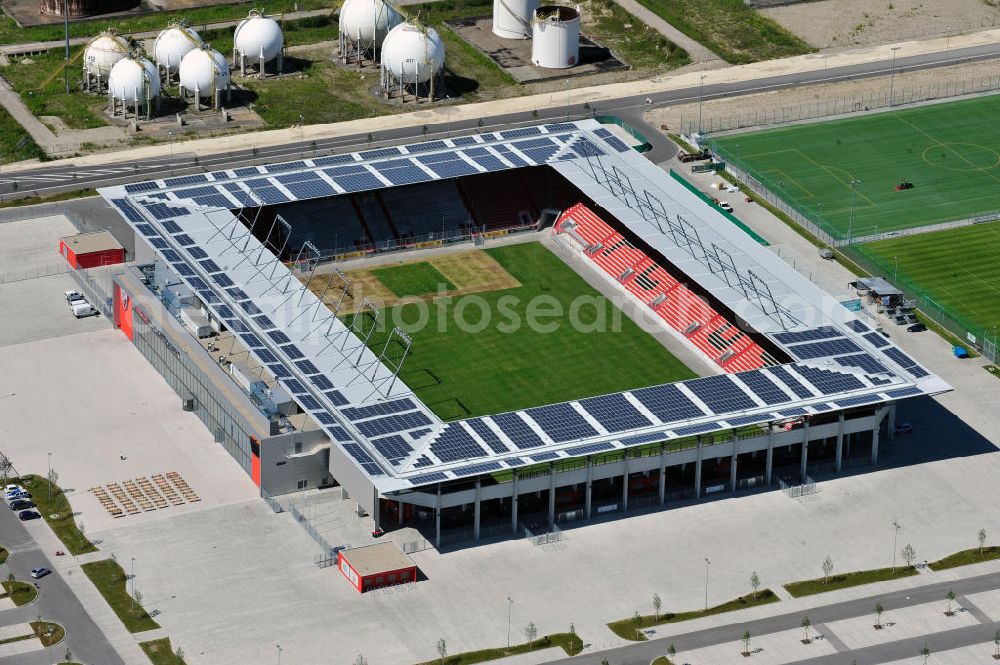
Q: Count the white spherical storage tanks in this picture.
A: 7